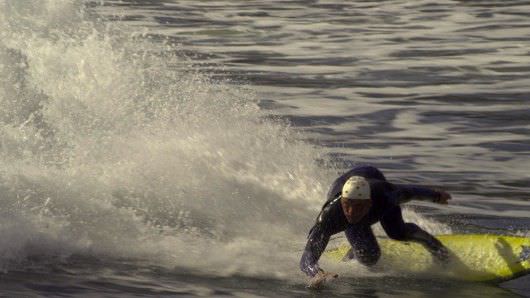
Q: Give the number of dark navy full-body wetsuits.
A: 1